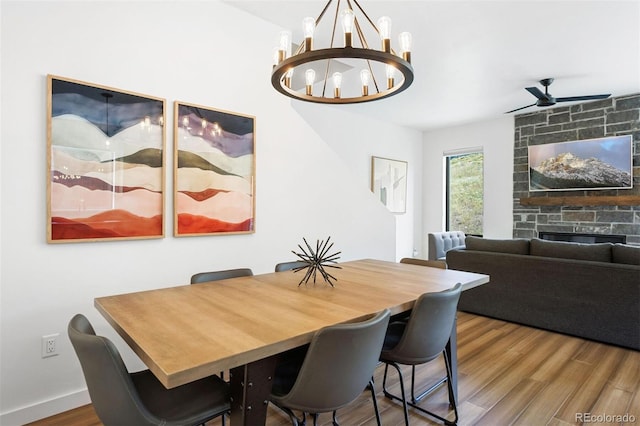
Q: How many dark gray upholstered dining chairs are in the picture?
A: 6